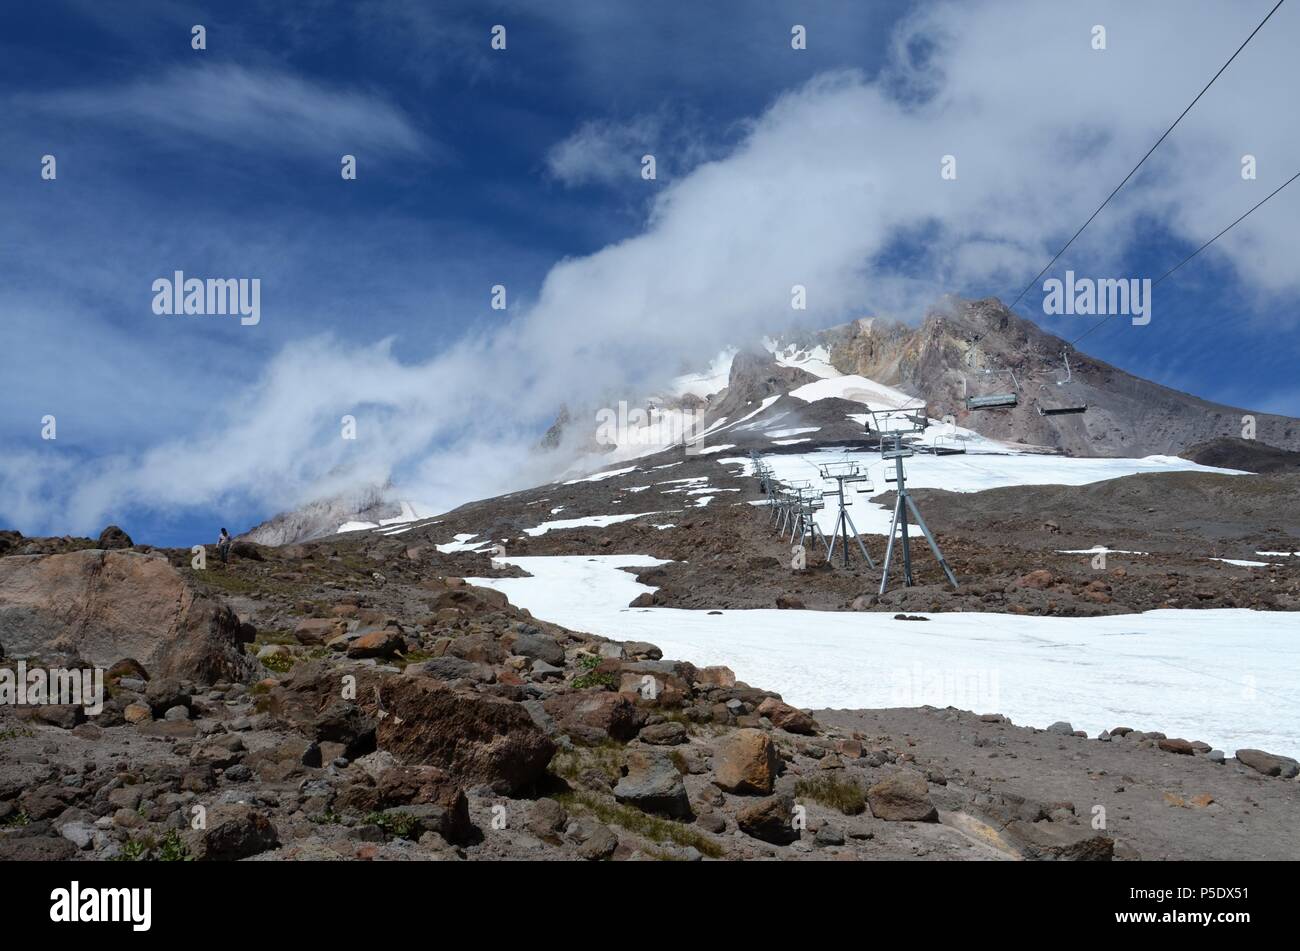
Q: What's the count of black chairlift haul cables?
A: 2